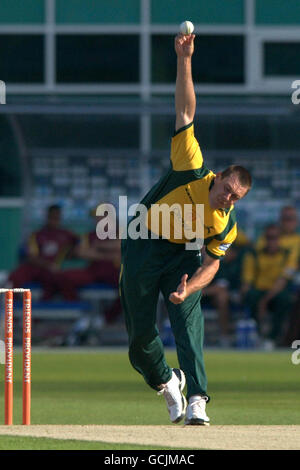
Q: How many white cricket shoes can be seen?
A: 2